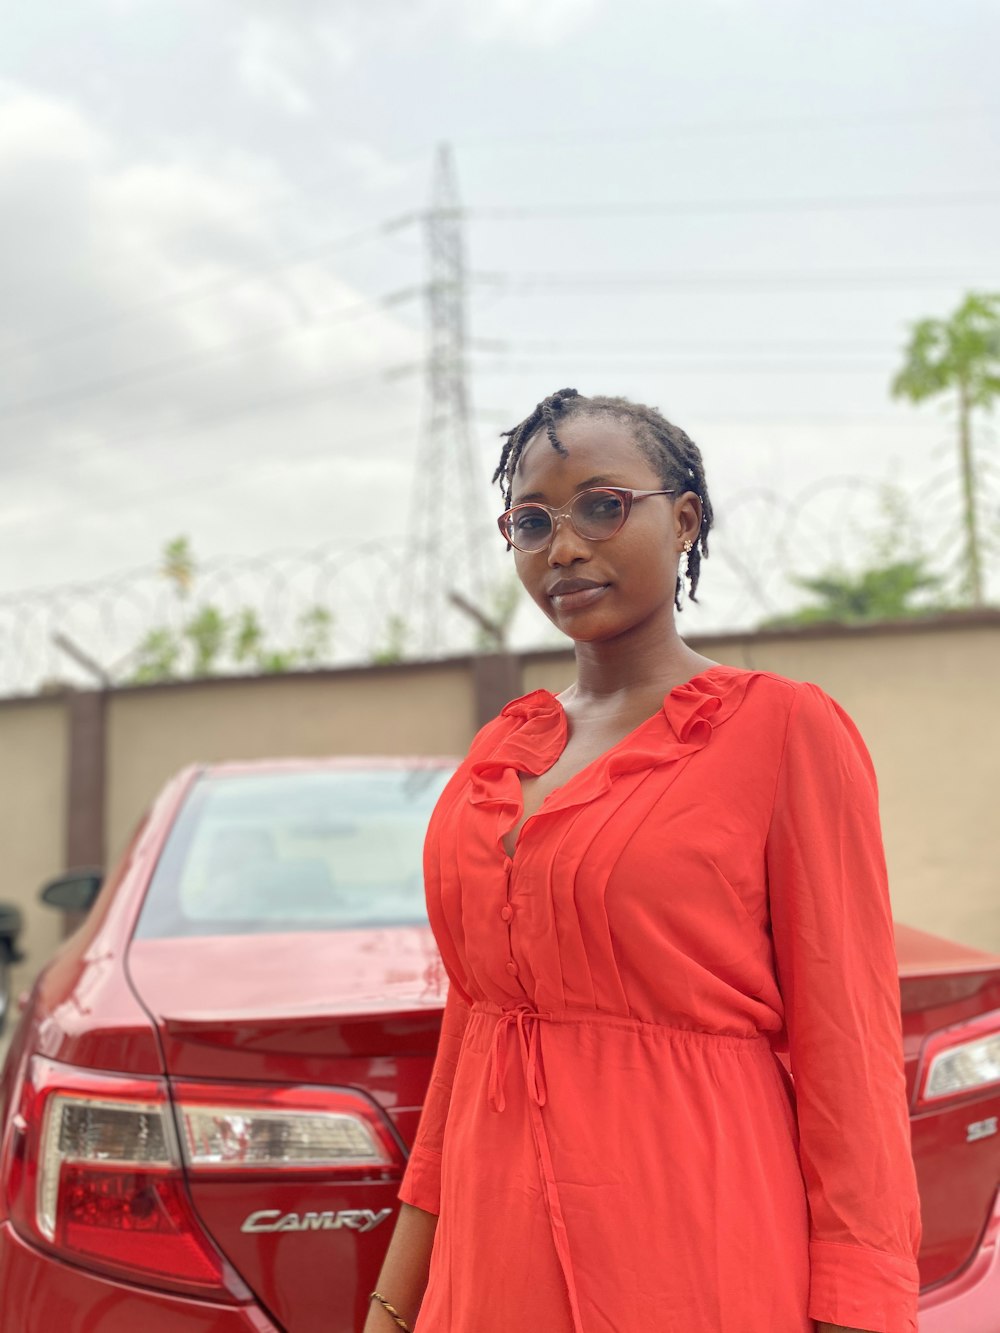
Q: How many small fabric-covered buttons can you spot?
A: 3